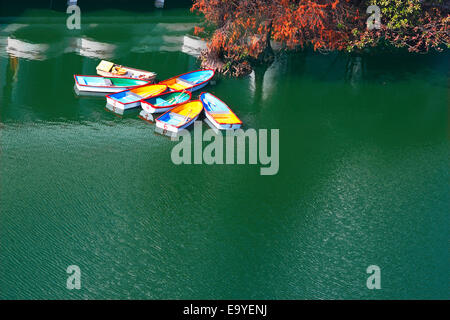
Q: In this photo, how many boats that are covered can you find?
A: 0